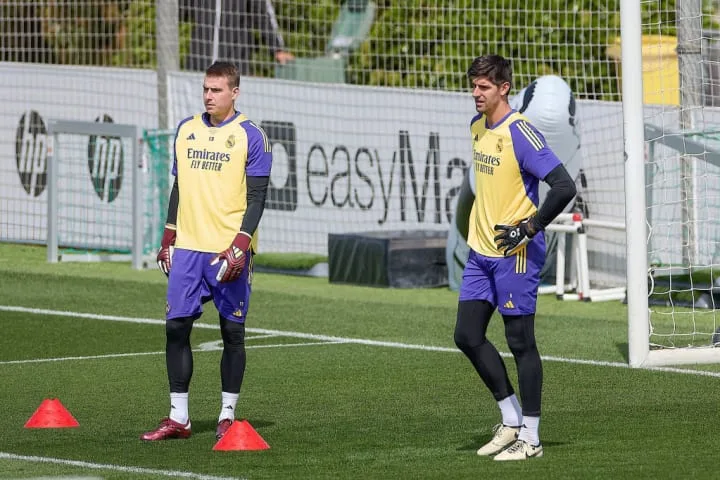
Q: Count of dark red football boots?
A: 2